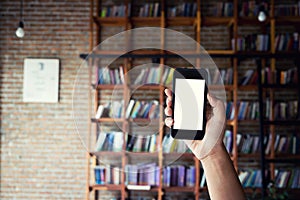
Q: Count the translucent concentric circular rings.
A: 2